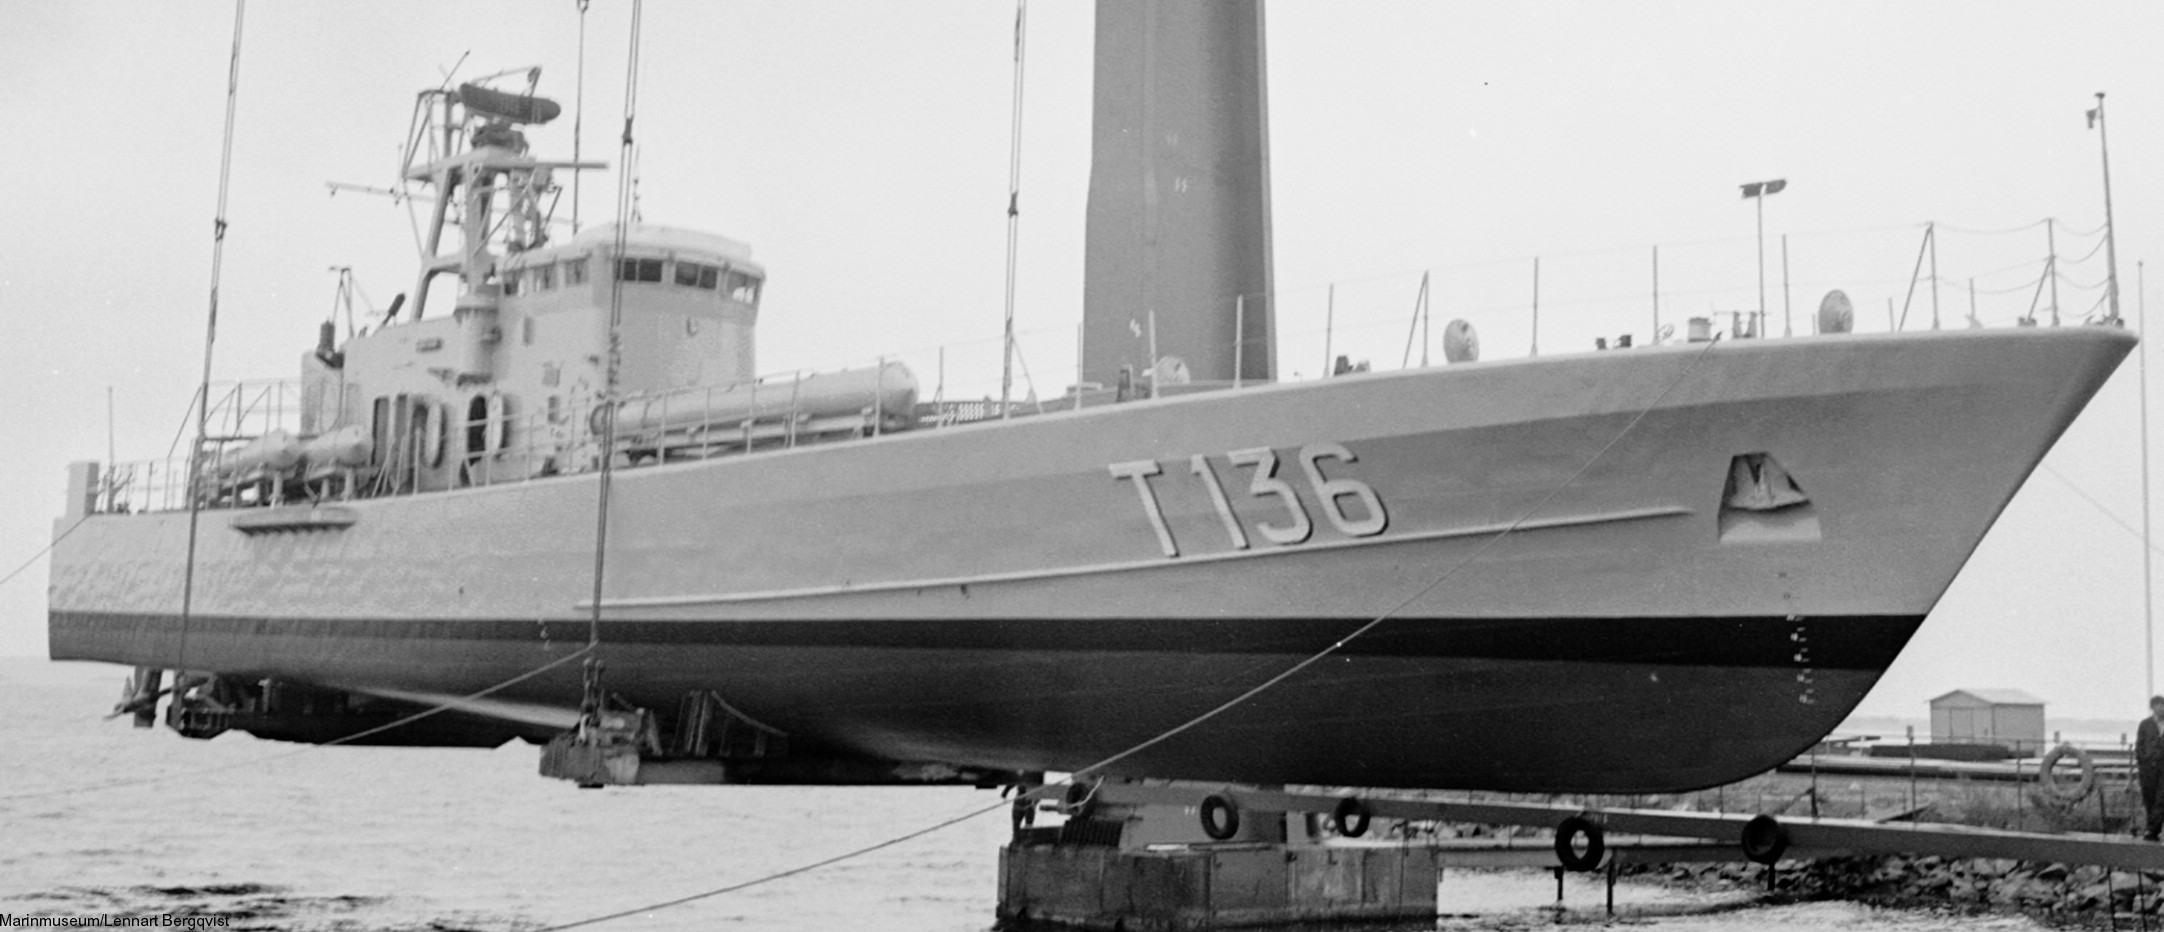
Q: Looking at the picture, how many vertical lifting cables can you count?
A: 4